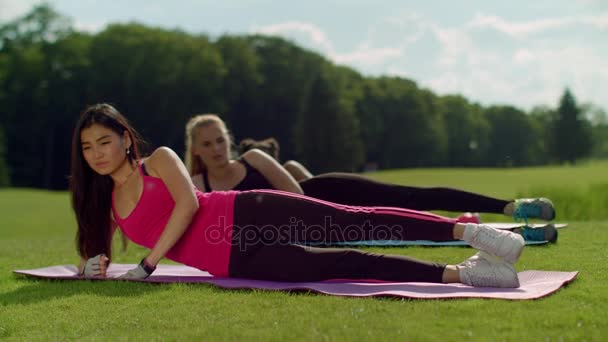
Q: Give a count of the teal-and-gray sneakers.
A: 2